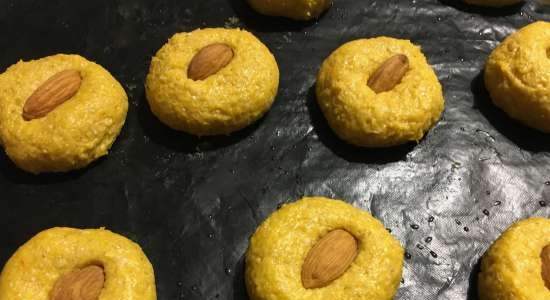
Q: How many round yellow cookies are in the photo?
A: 9